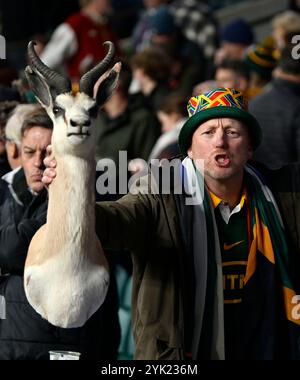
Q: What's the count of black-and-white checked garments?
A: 1